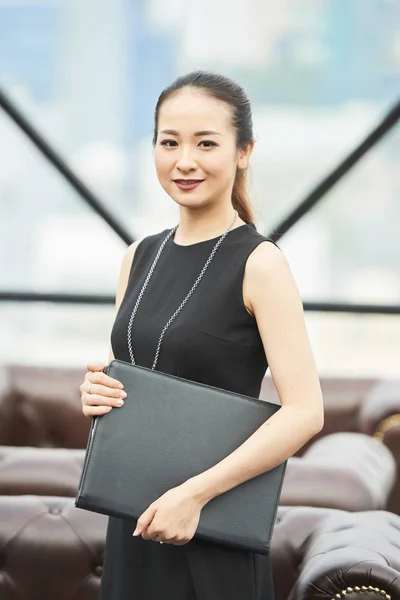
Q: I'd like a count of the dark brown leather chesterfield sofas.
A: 3